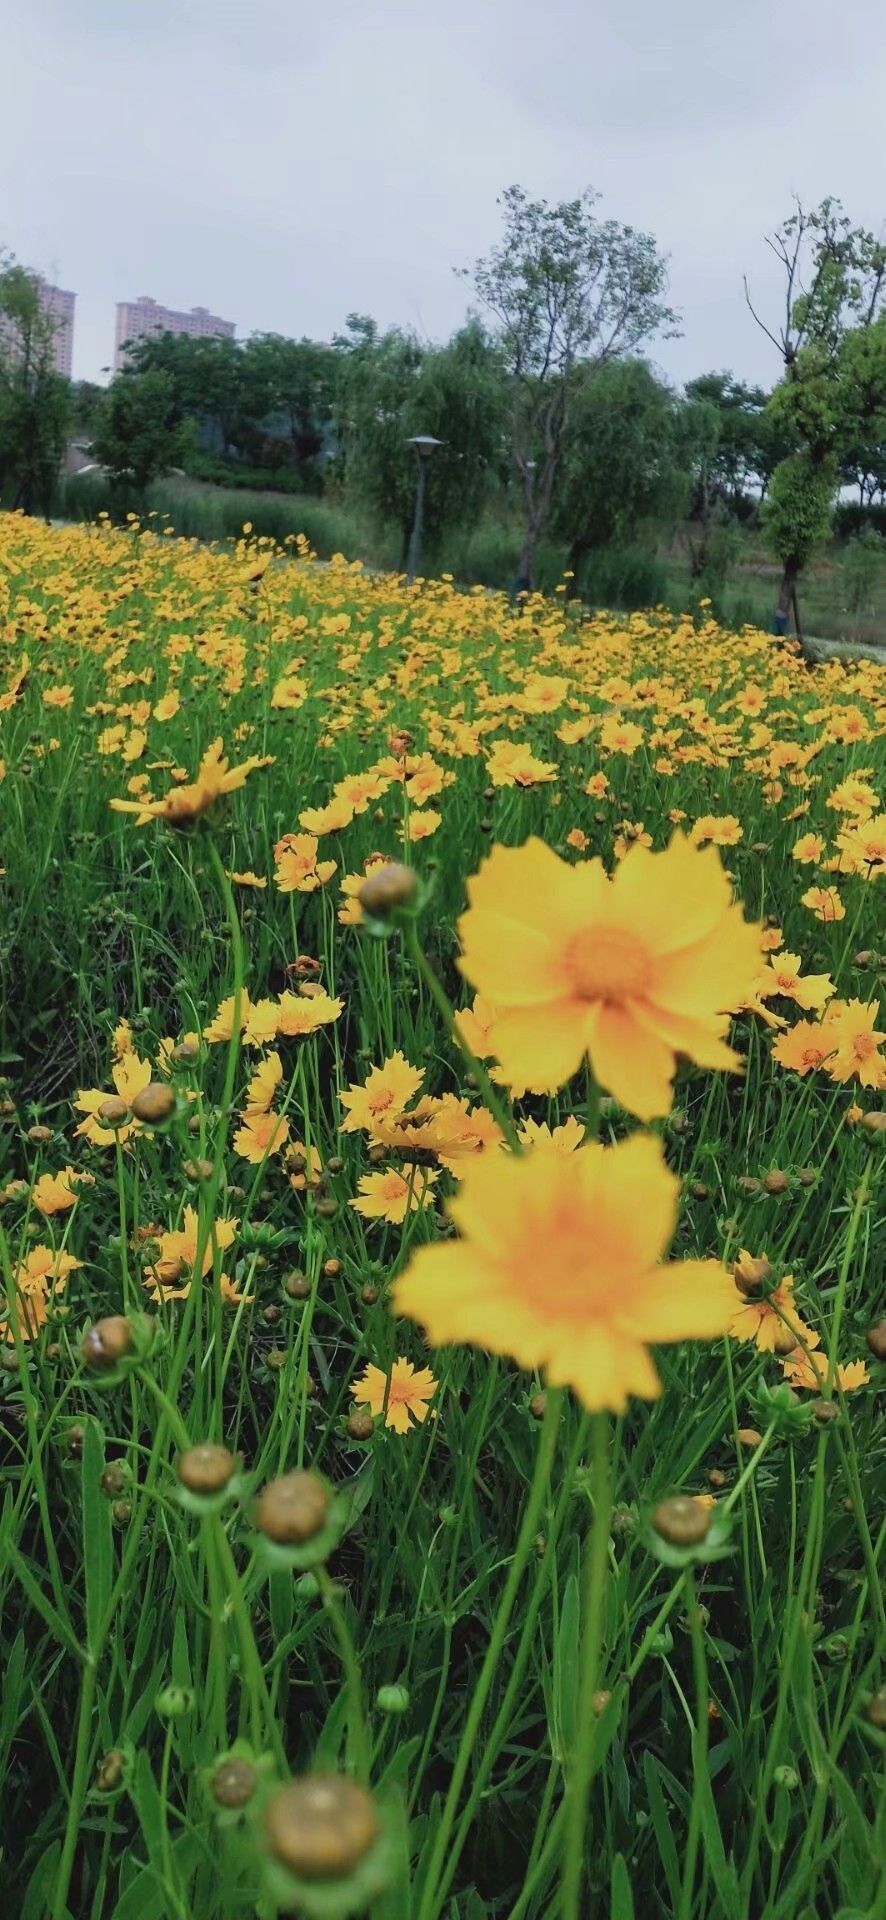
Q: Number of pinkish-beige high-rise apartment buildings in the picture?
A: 2